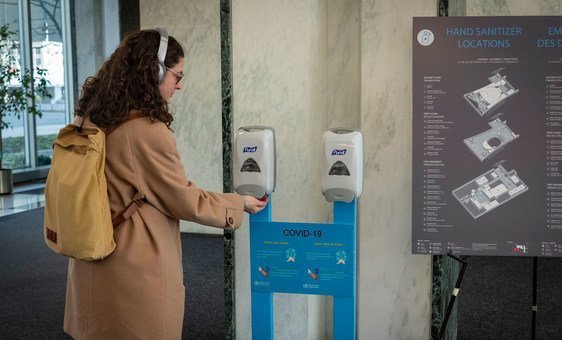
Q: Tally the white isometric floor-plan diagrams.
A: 3